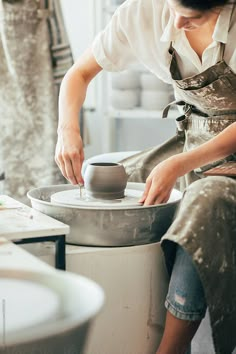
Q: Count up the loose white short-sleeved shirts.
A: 1